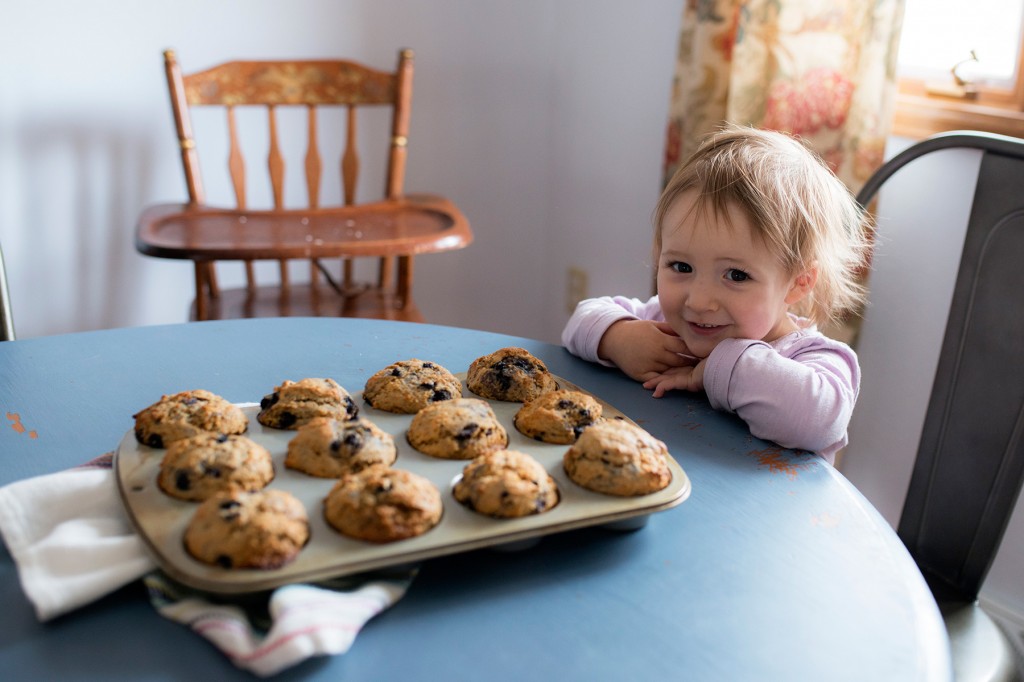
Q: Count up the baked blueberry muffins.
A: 12